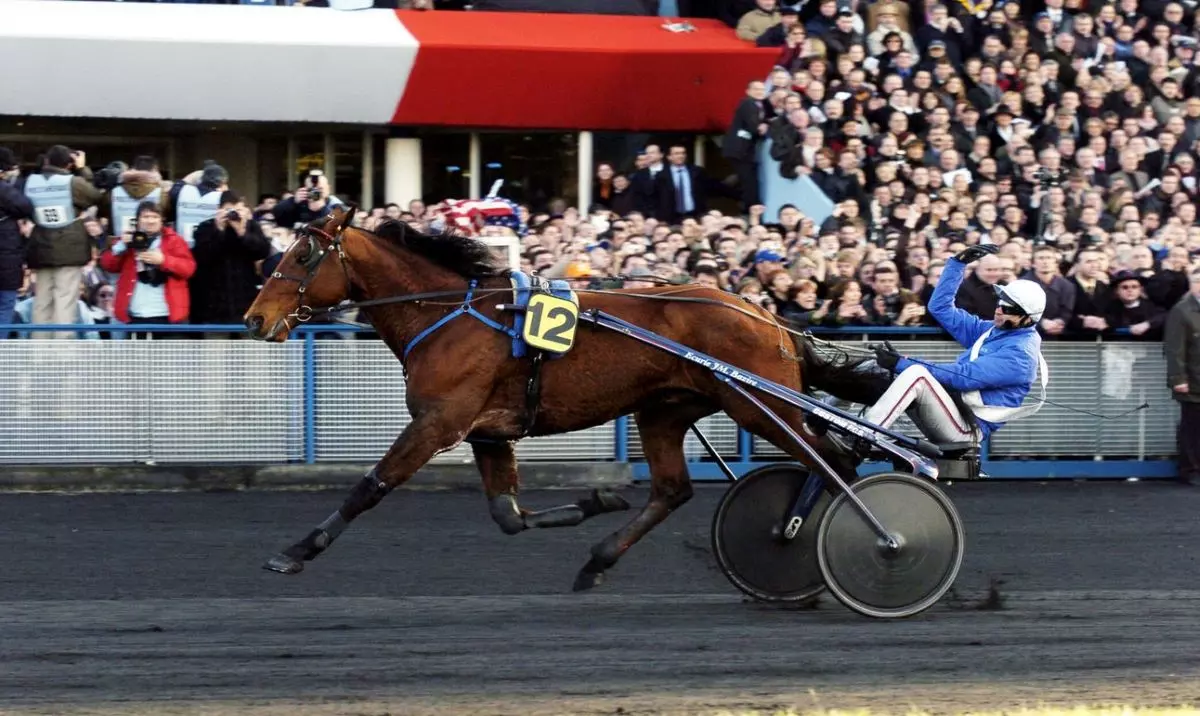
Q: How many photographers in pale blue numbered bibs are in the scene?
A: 3